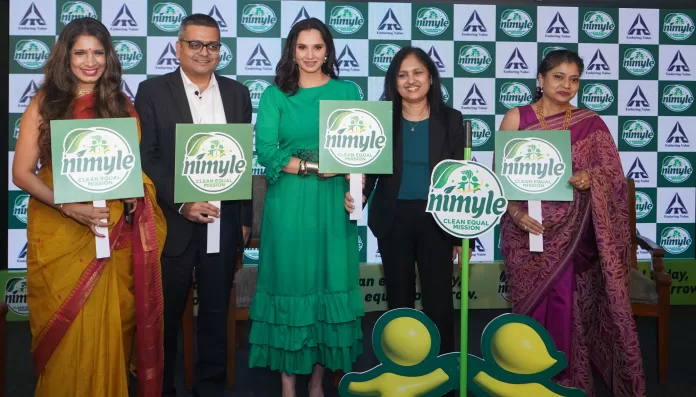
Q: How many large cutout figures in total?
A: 2